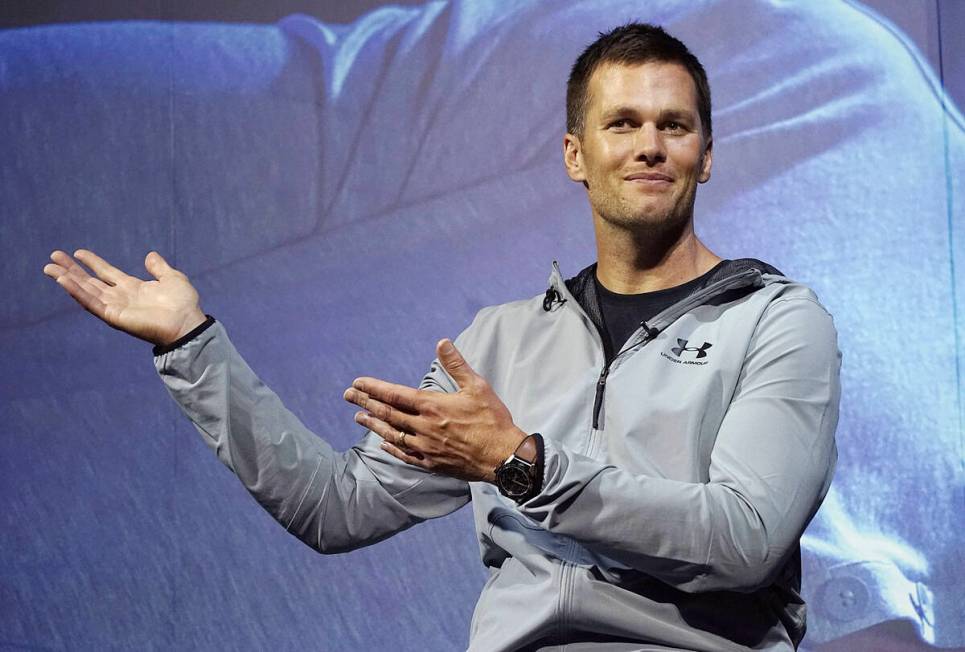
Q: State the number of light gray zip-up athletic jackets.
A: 1